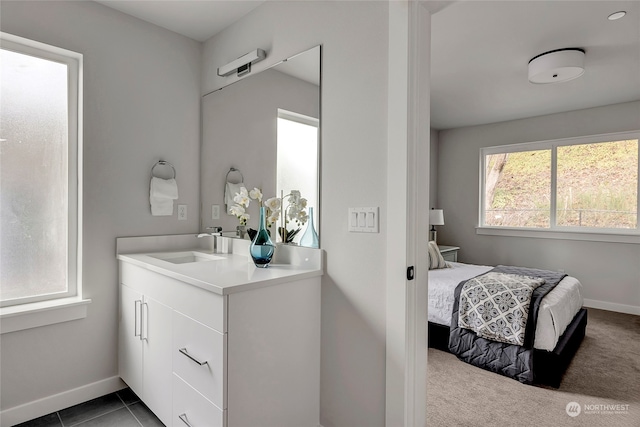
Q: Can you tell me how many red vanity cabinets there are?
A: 0